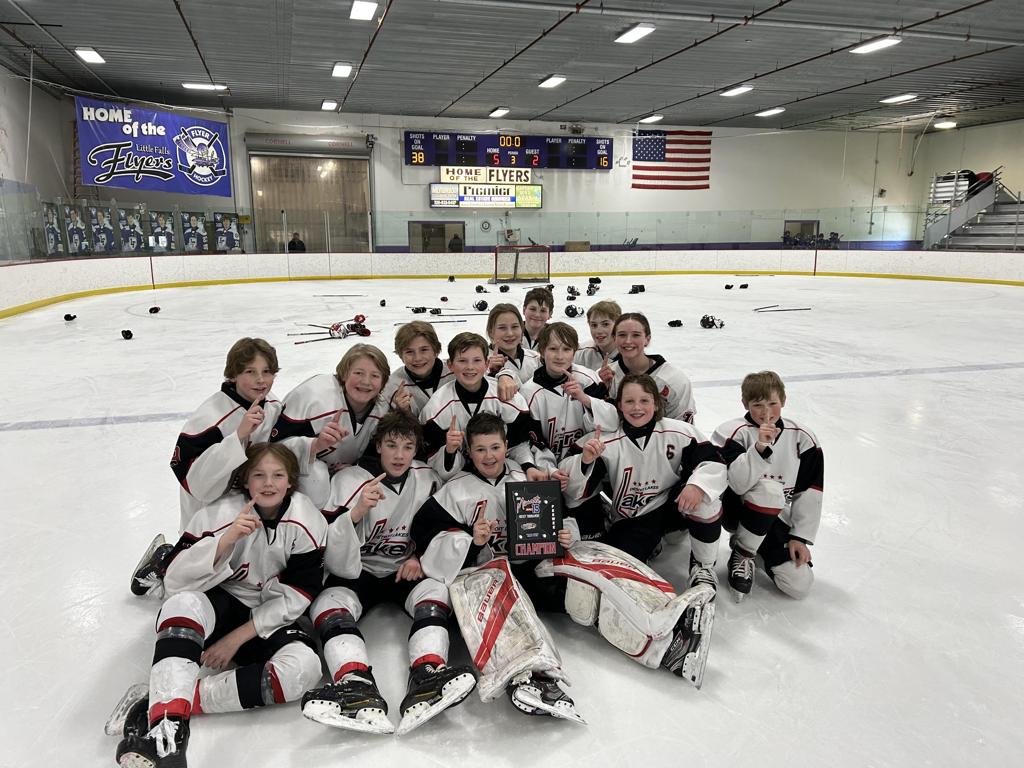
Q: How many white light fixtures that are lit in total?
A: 14